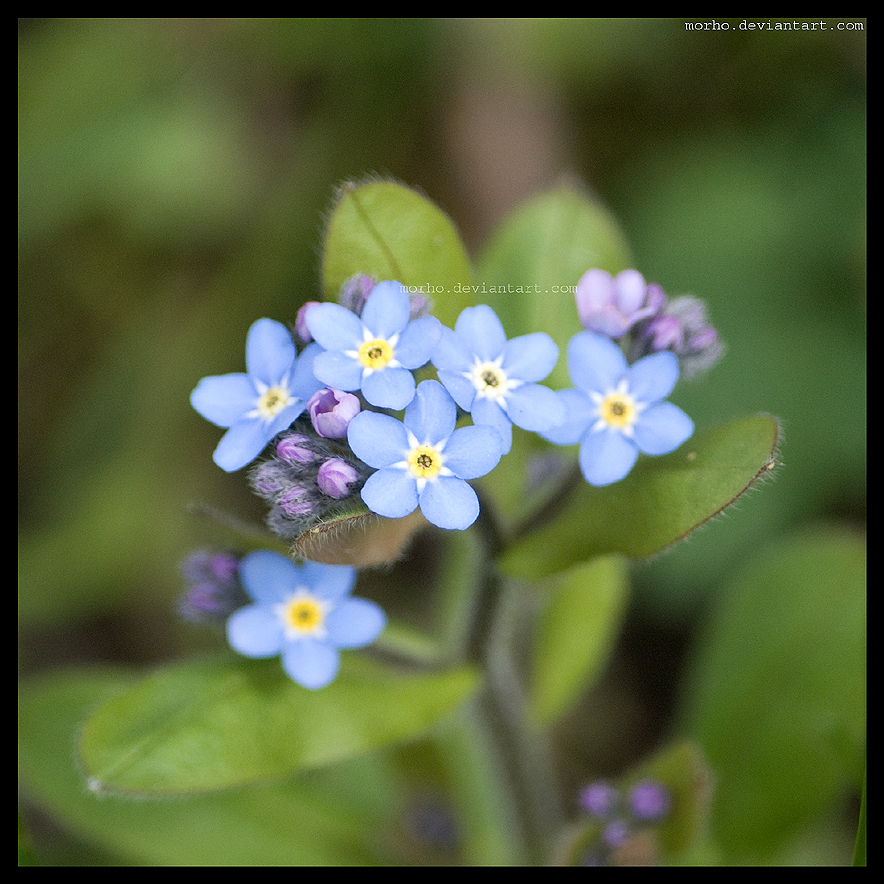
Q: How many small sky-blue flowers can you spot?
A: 6